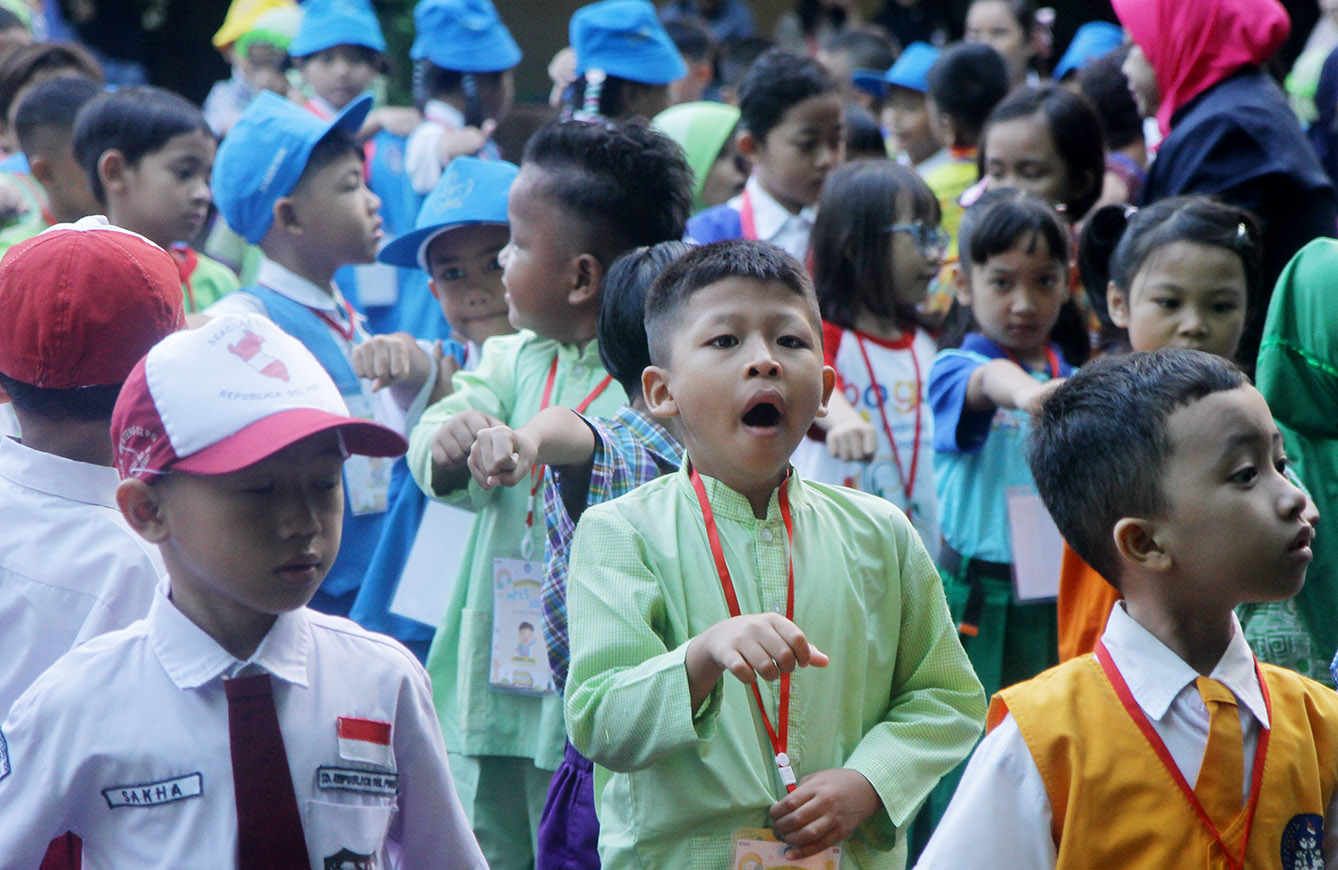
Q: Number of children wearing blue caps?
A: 7